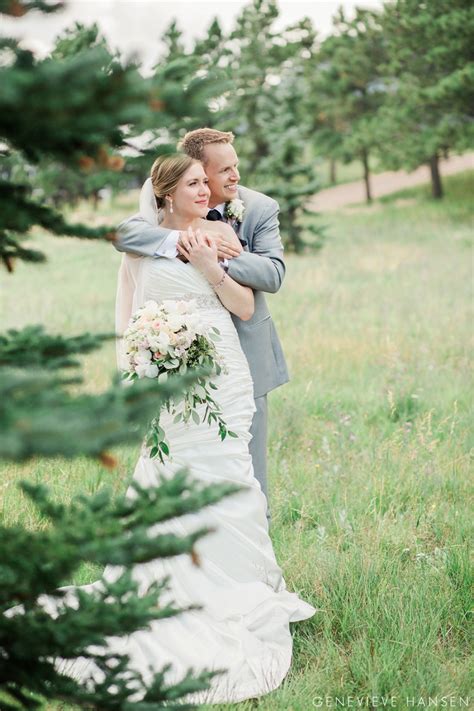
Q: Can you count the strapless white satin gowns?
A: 1